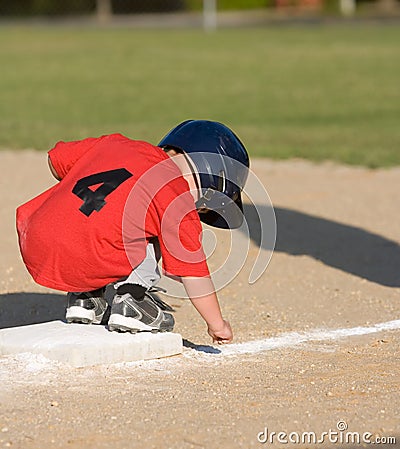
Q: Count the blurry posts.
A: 3